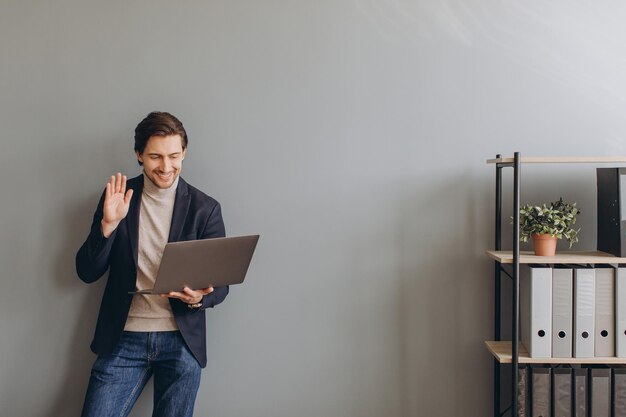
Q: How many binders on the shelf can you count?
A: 12